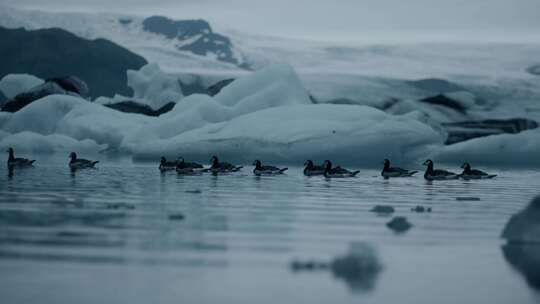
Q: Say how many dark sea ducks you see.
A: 11